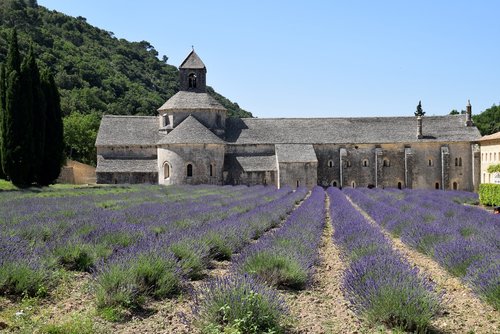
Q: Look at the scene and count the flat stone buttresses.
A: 5